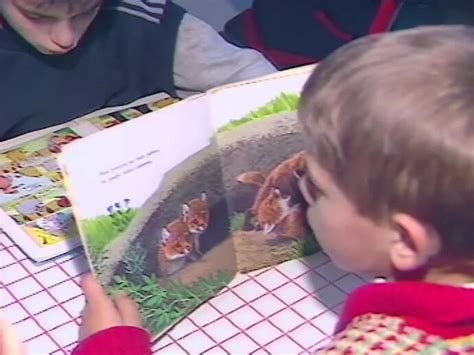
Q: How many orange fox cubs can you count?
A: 2